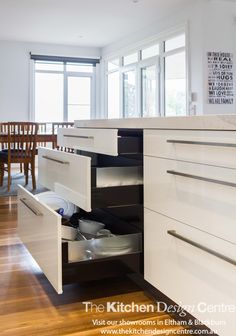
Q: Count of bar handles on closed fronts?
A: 3